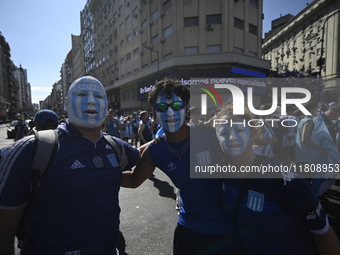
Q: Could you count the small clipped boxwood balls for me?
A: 0